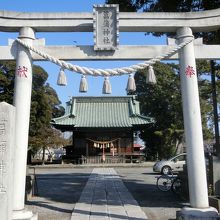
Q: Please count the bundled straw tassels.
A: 5